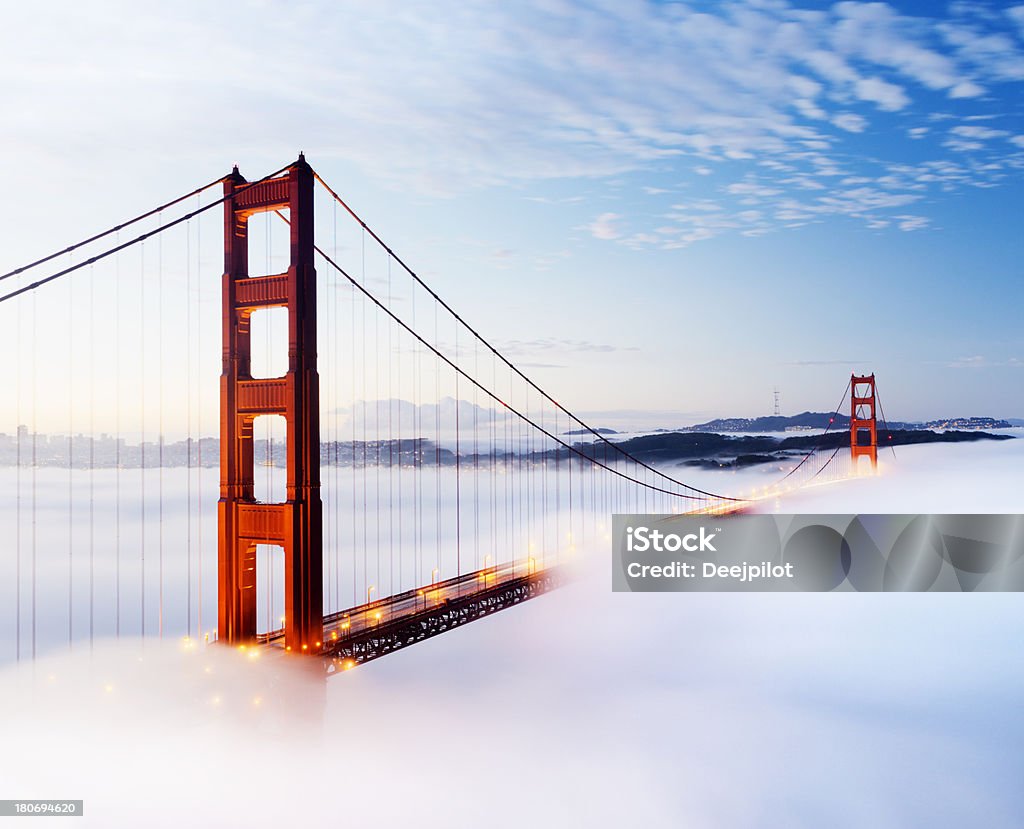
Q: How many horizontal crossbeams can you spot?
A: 8